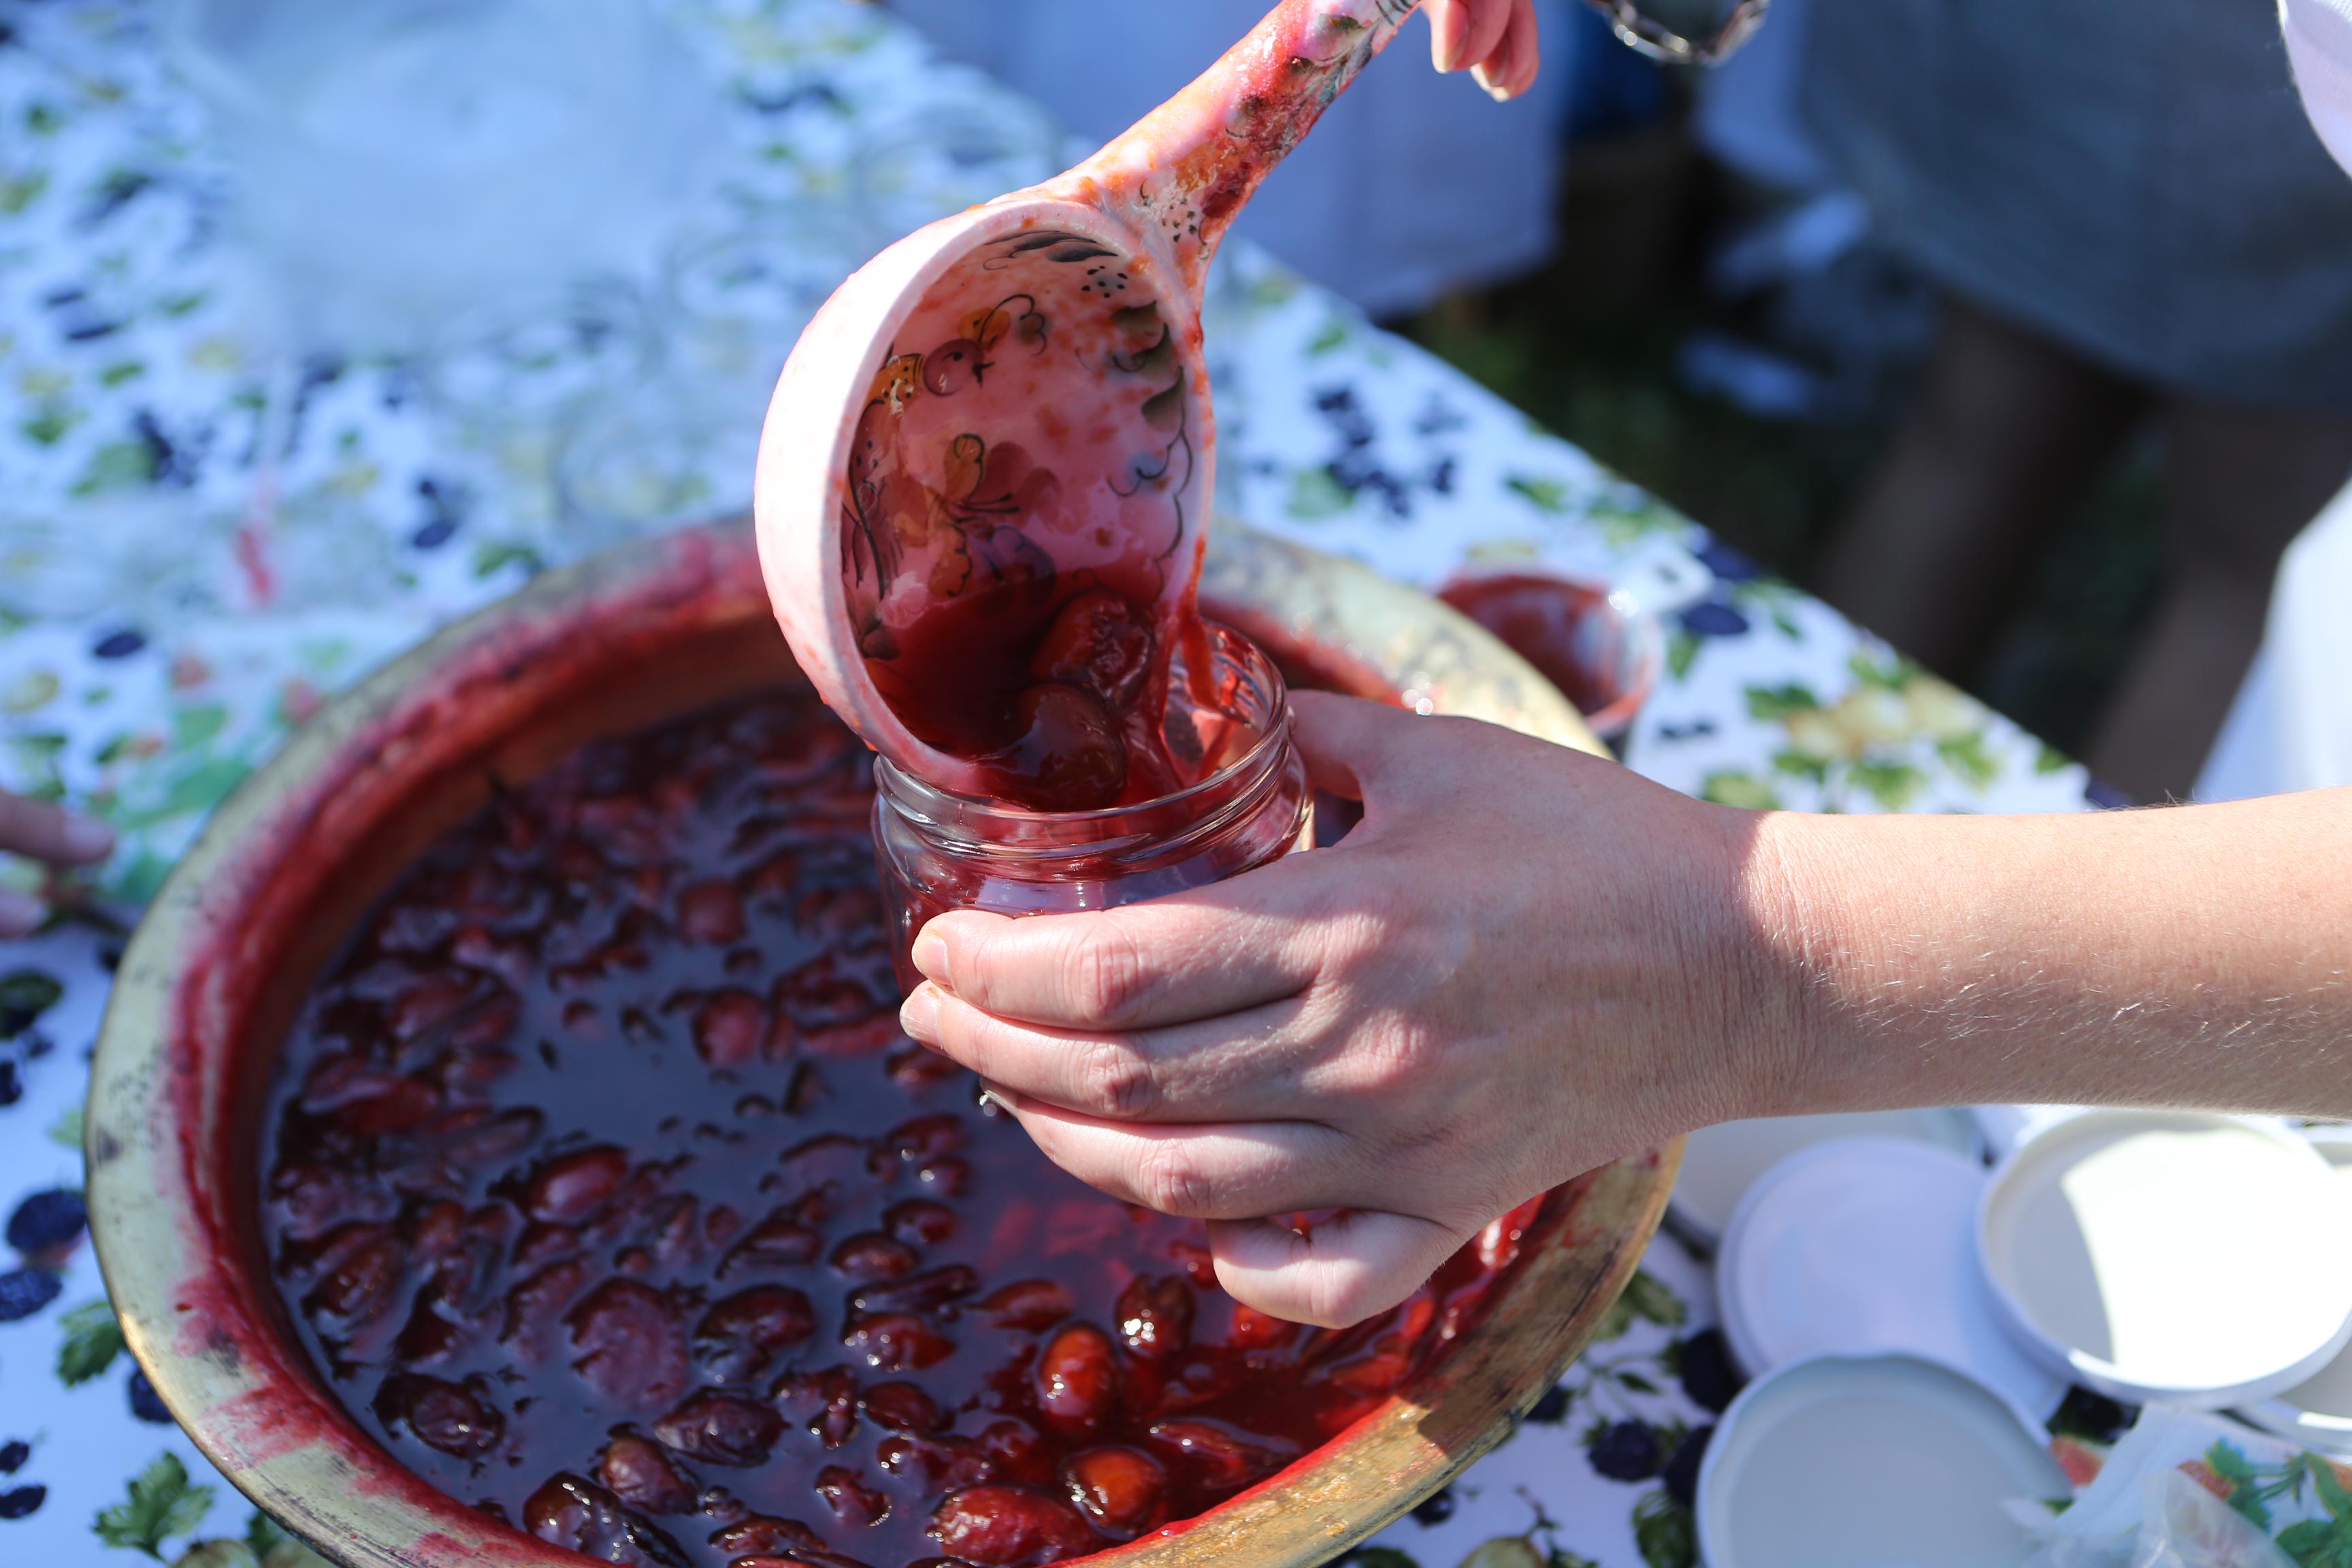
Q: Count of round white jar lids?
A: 5